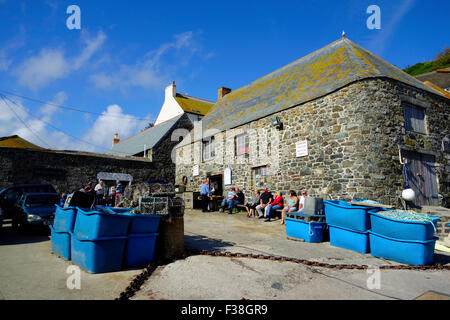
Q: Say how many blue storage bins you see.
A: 11